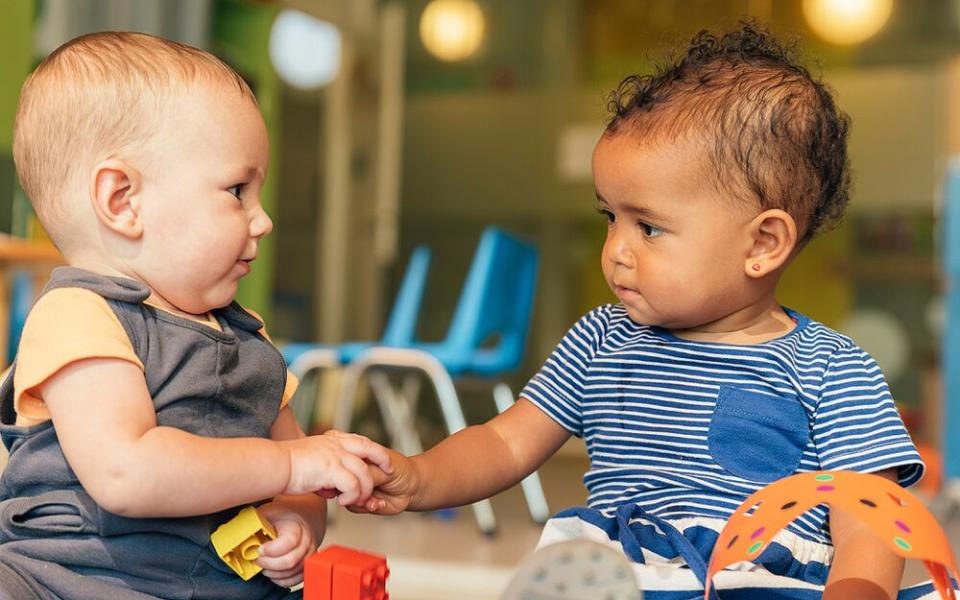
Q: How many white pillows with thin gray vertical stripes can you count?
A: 0